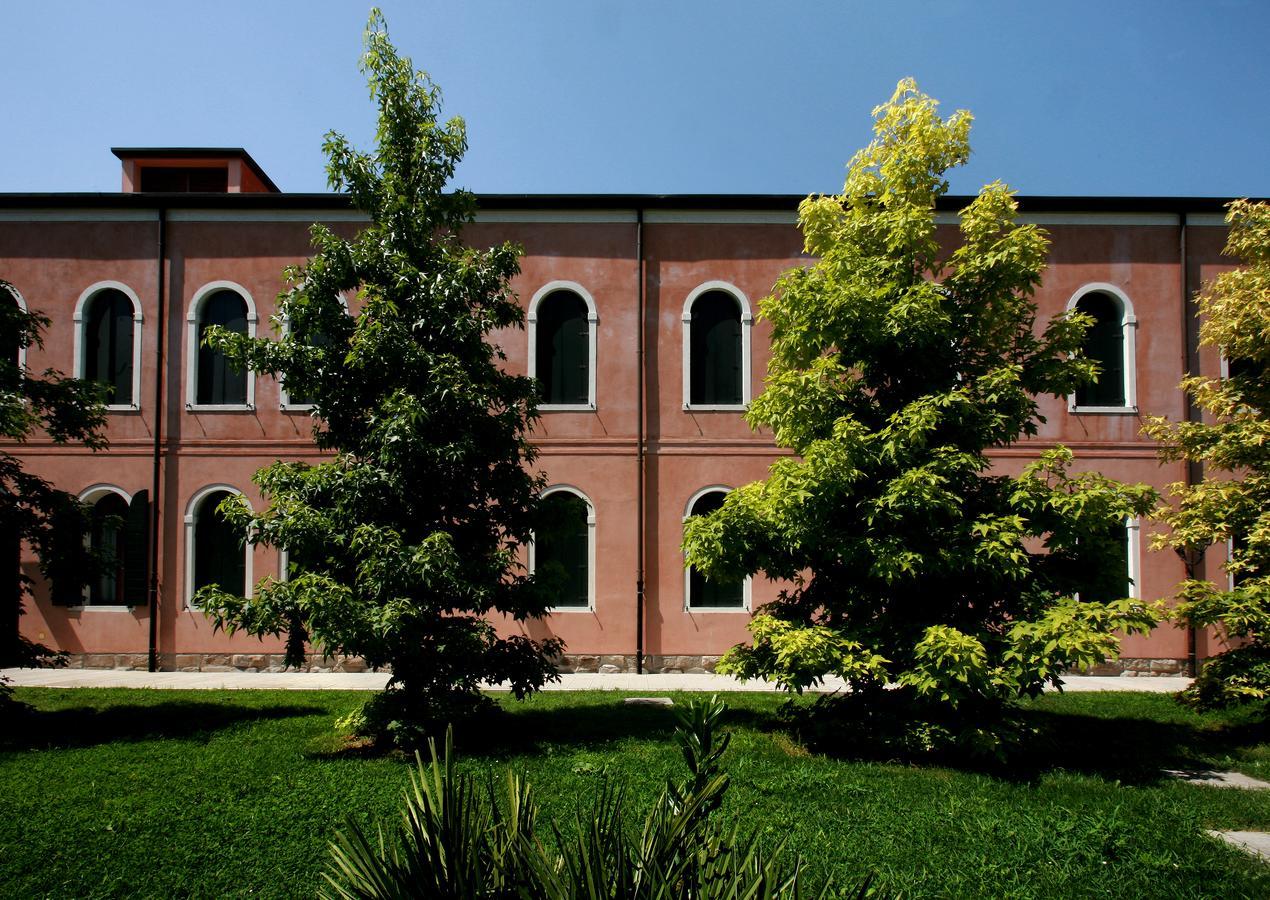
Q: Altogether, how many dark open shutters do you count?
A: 2